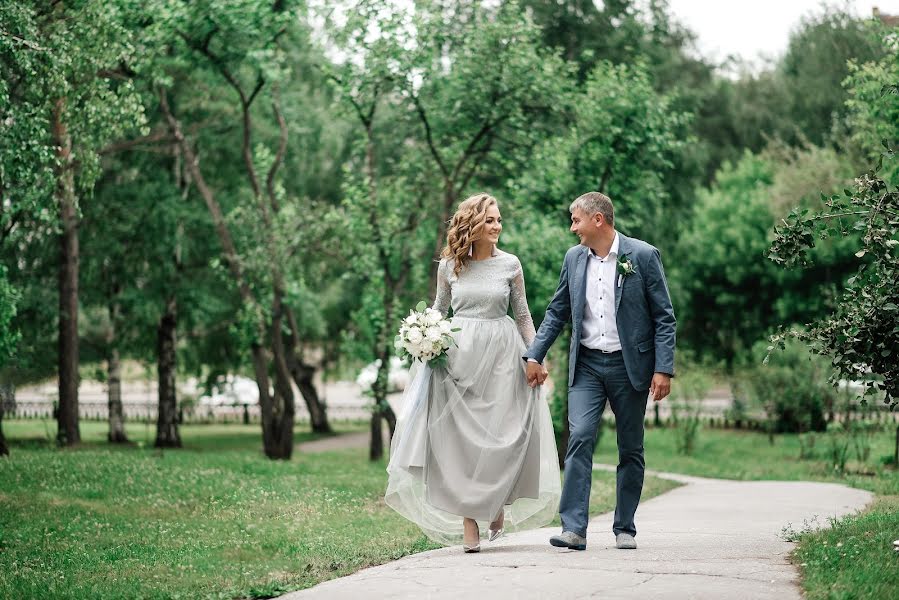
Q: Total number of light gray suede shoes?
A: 2